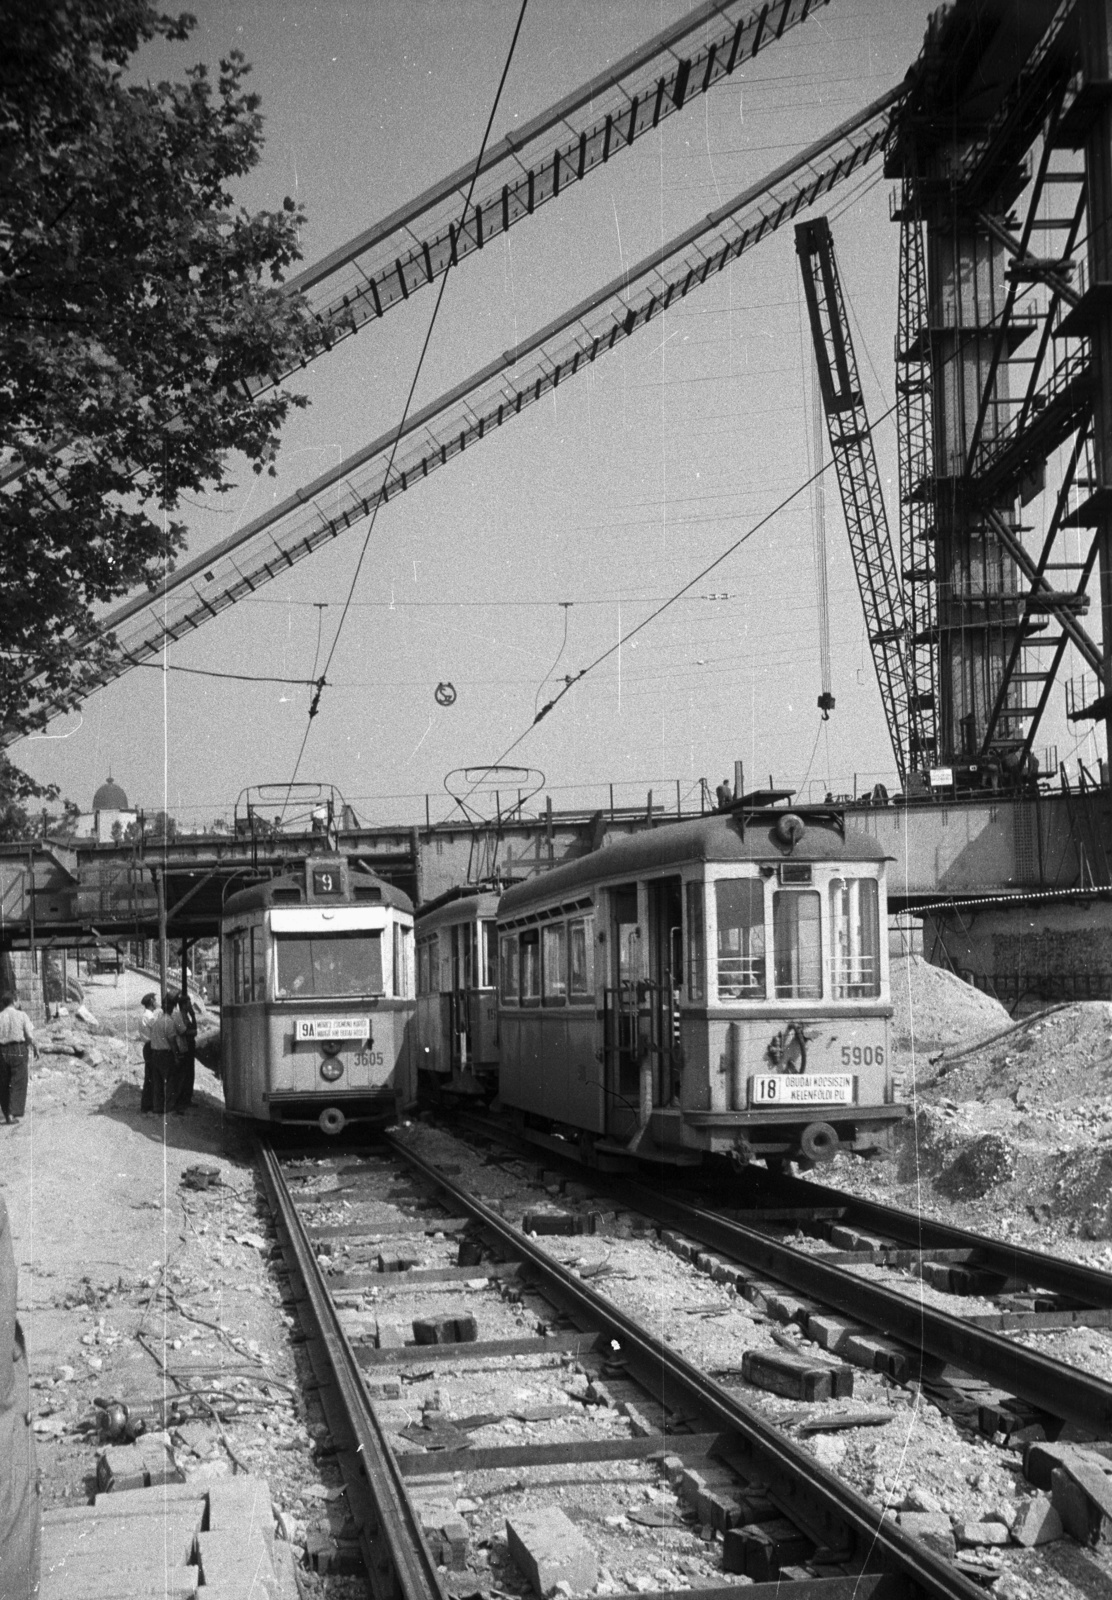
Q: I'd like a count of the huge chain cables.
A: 2